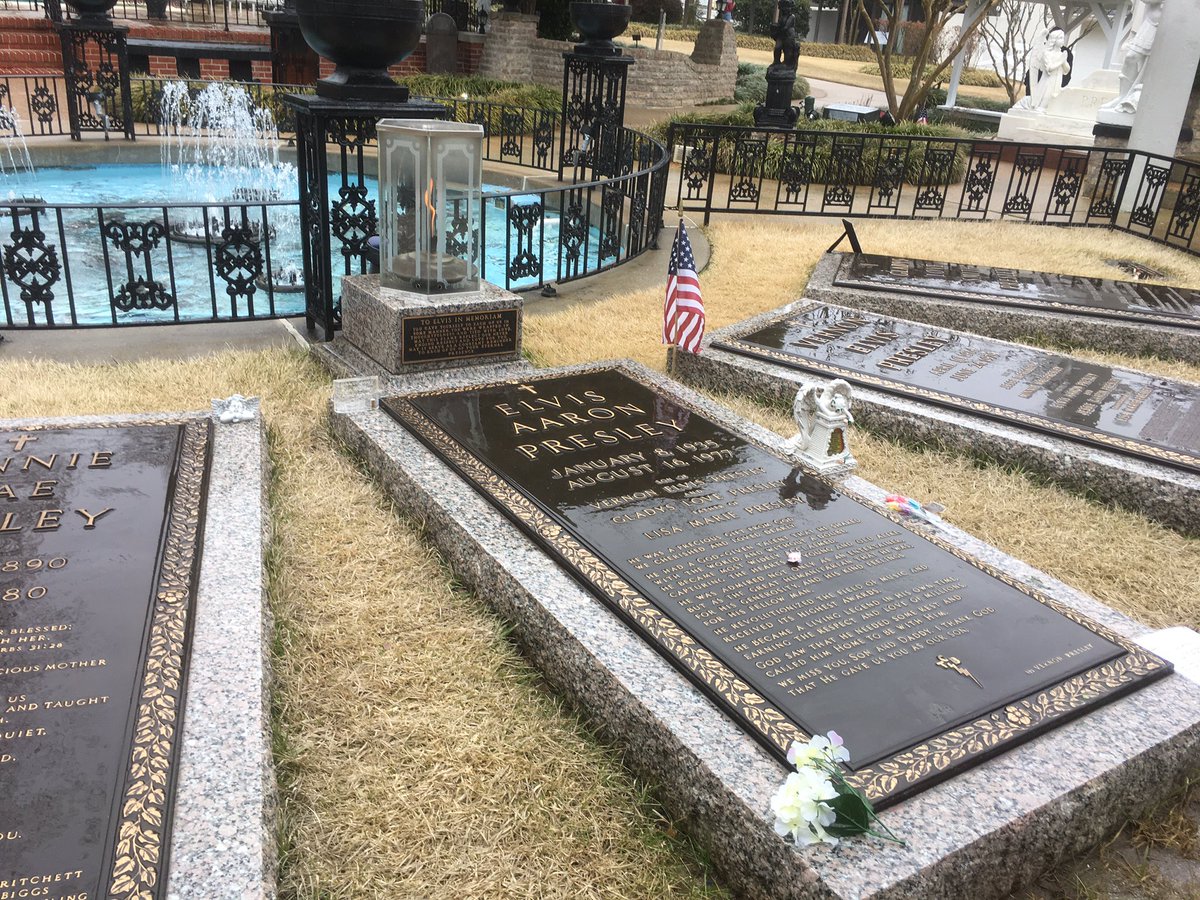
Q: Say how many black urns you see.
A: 3